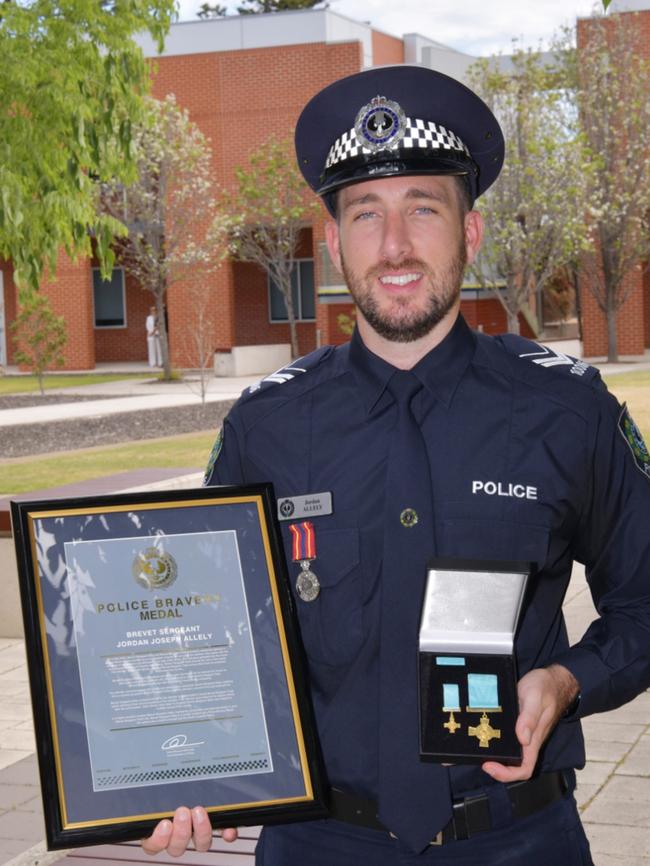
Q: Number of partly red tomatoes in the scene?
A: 0